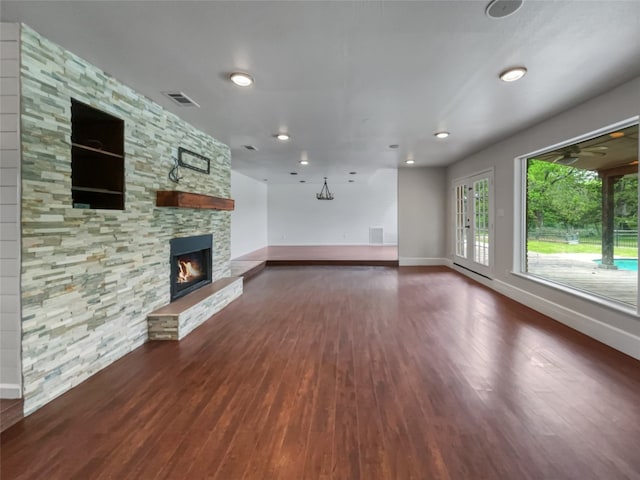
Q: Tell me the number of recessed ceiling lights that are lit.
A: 6